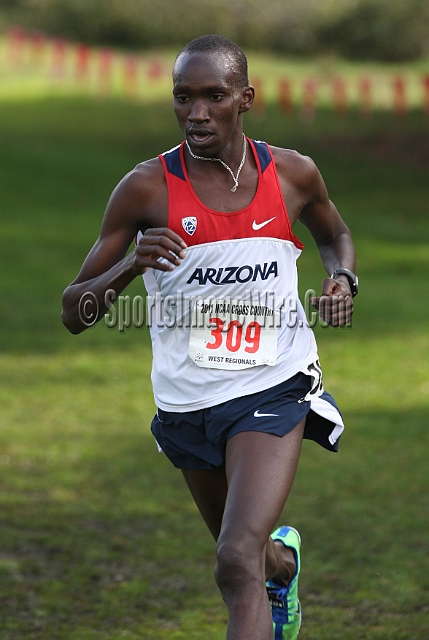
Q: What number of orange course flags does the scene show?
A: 14